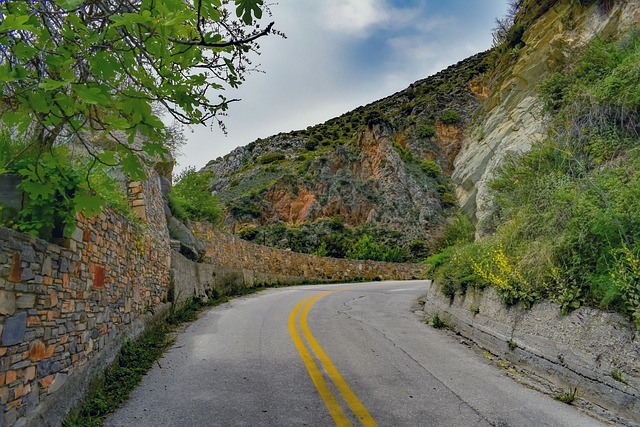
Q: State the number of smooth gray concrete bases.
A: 2